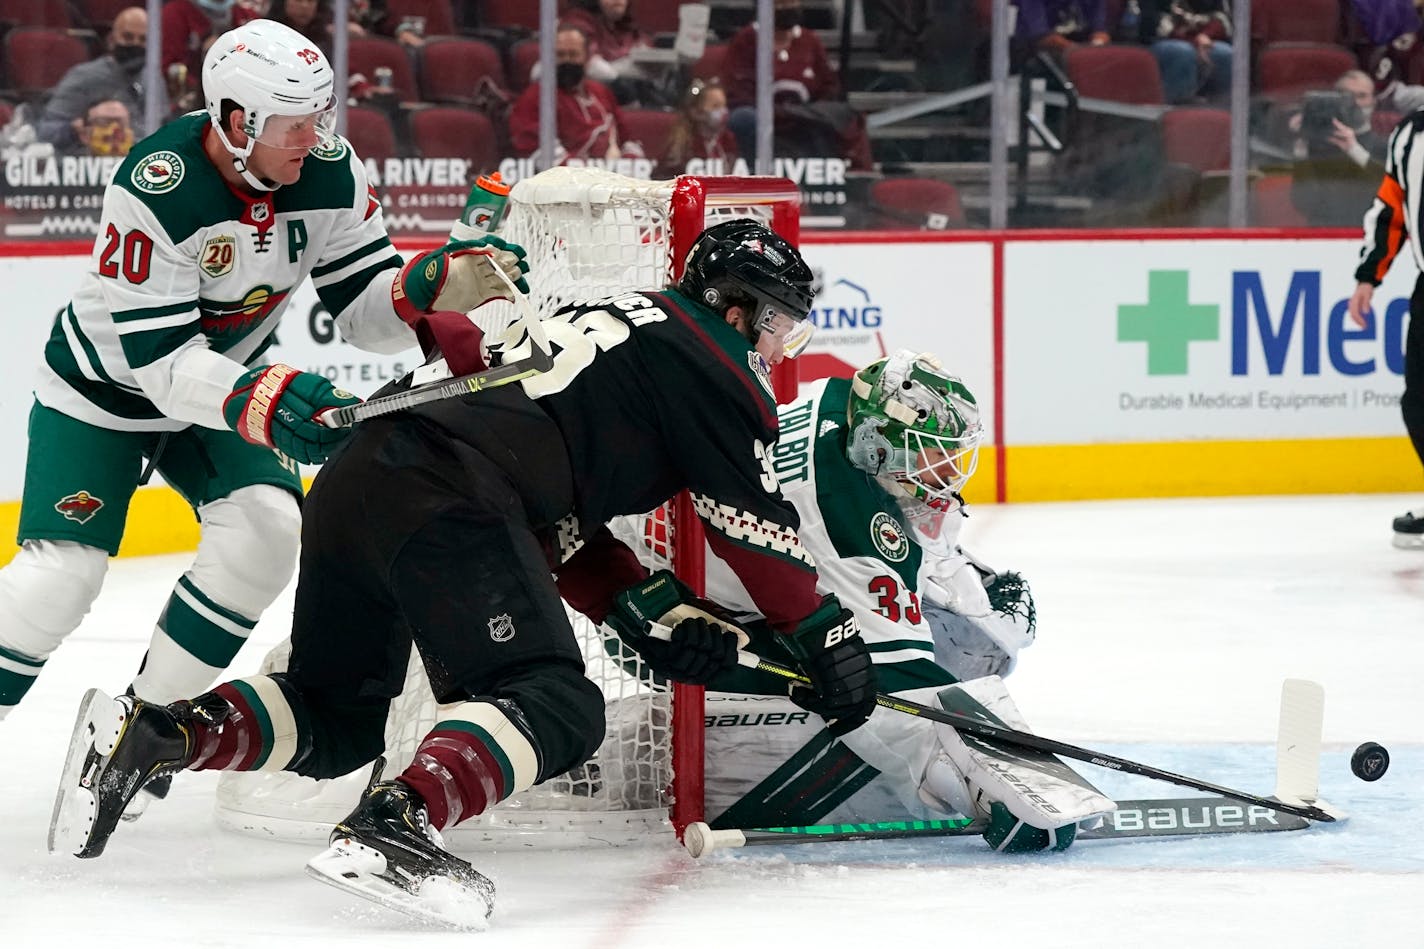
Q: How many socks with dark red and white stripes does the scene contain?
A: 2